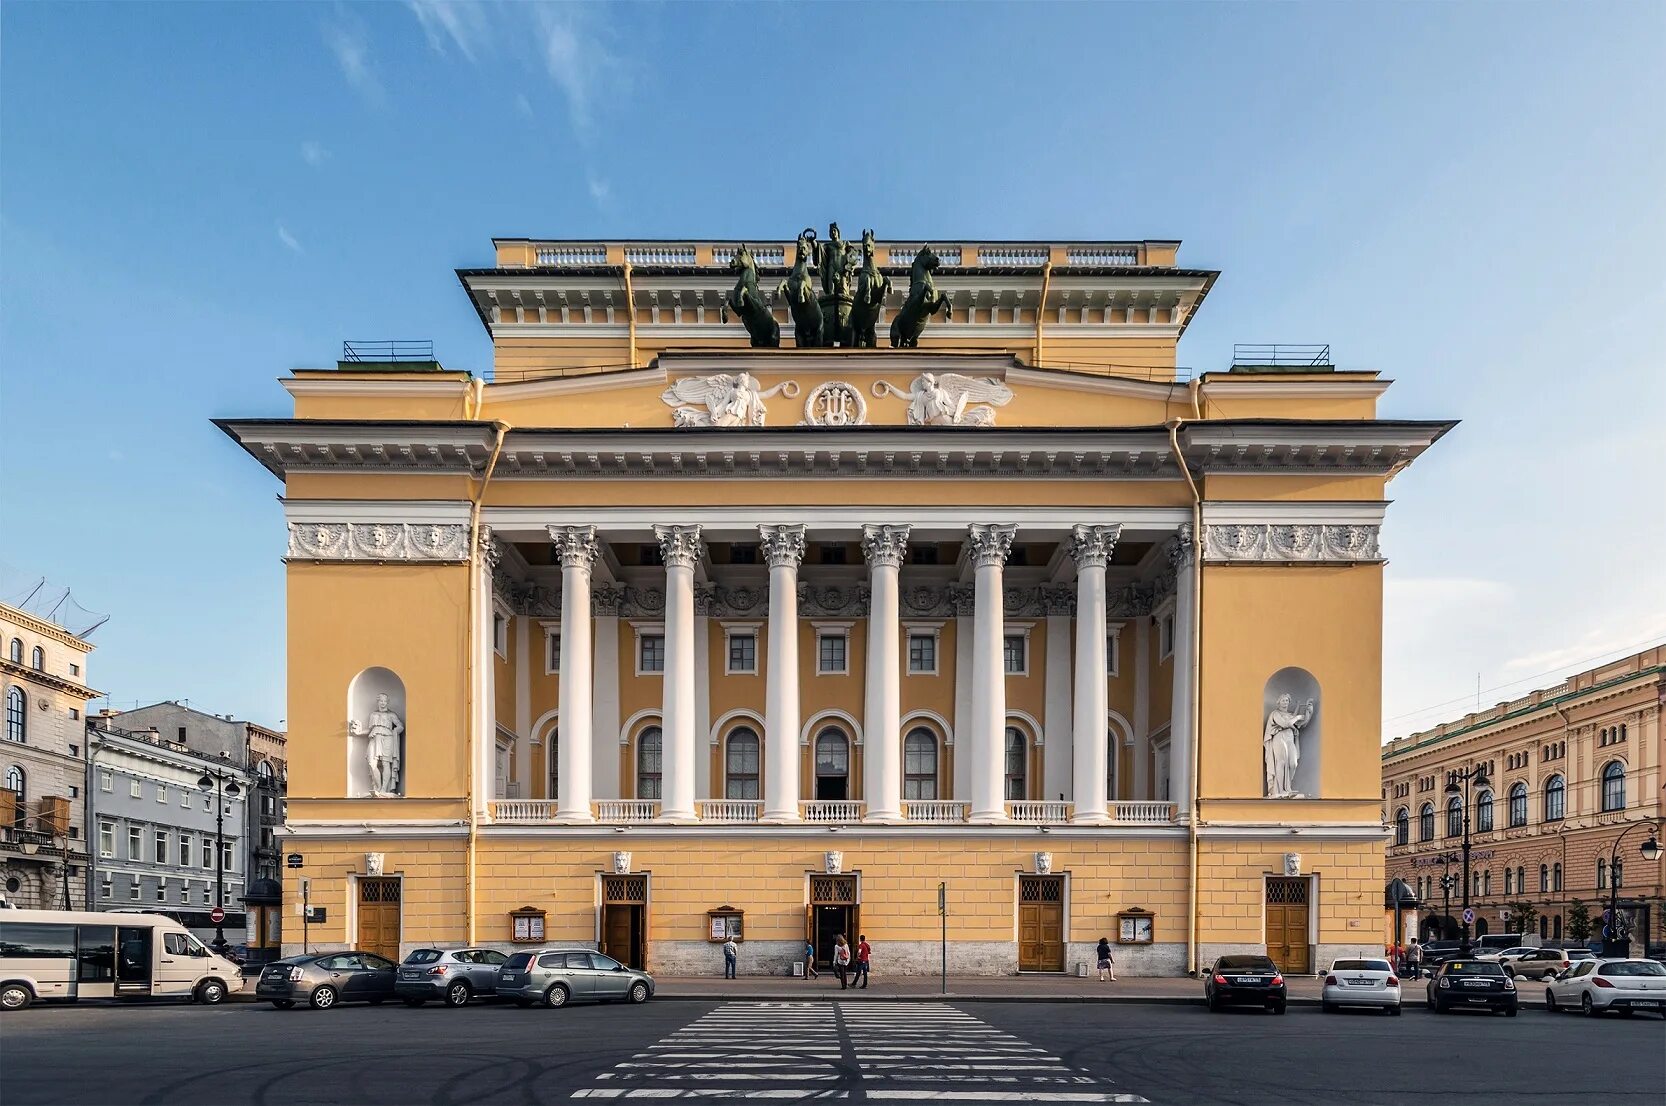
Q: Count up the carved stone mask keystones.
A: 5